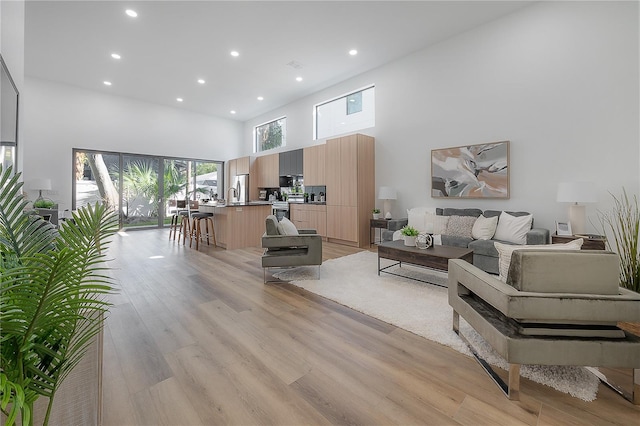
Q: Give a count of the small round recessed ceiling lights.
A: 10